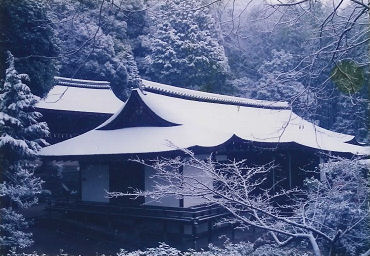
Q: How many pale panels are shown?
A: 3